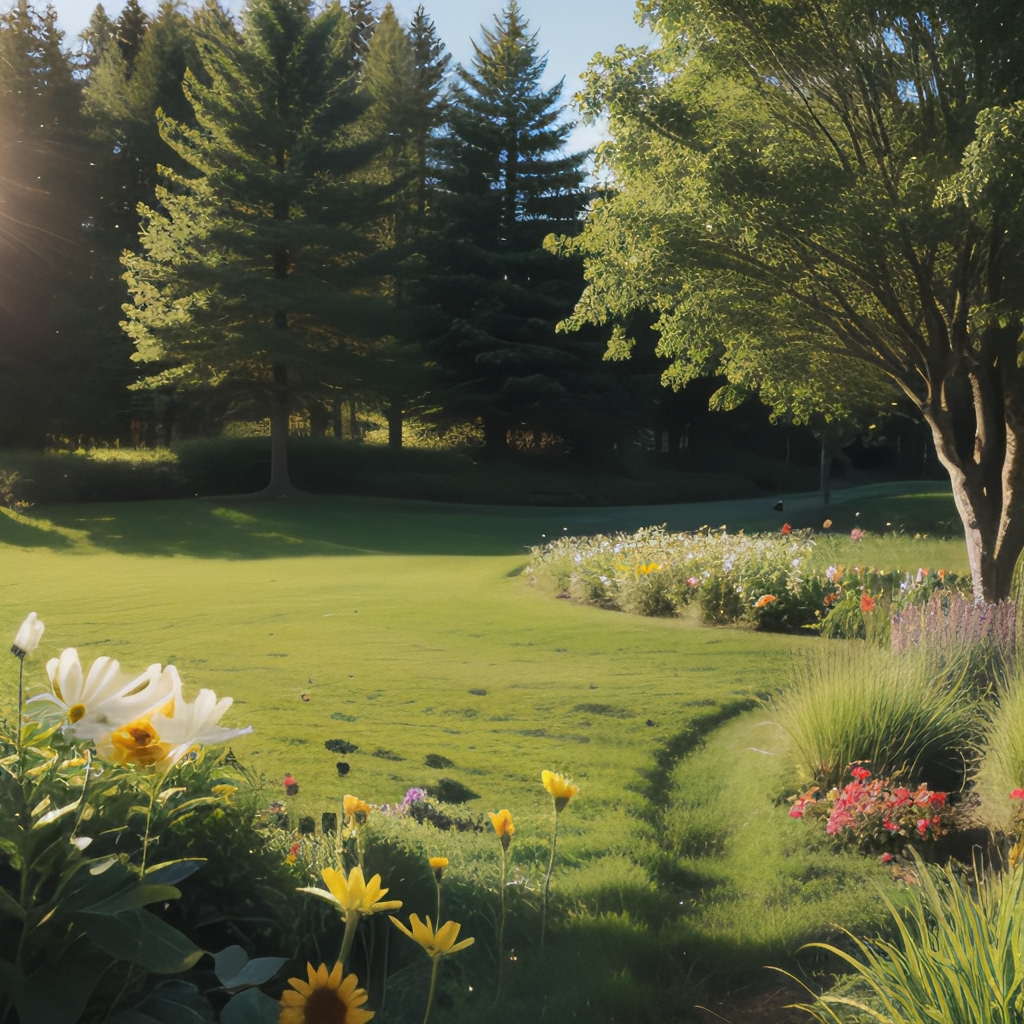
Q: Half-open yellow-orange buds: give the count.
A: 4